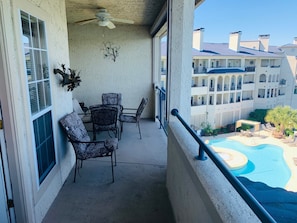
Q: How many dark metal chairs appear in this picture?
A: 5